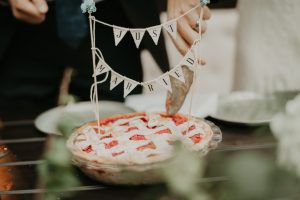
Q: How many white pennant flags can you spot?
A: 11